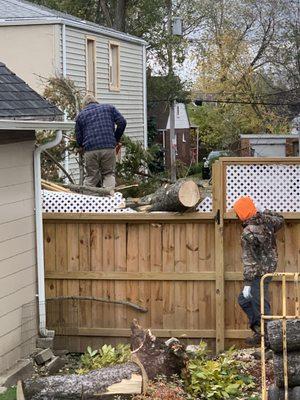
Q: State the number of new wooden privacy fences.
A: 1